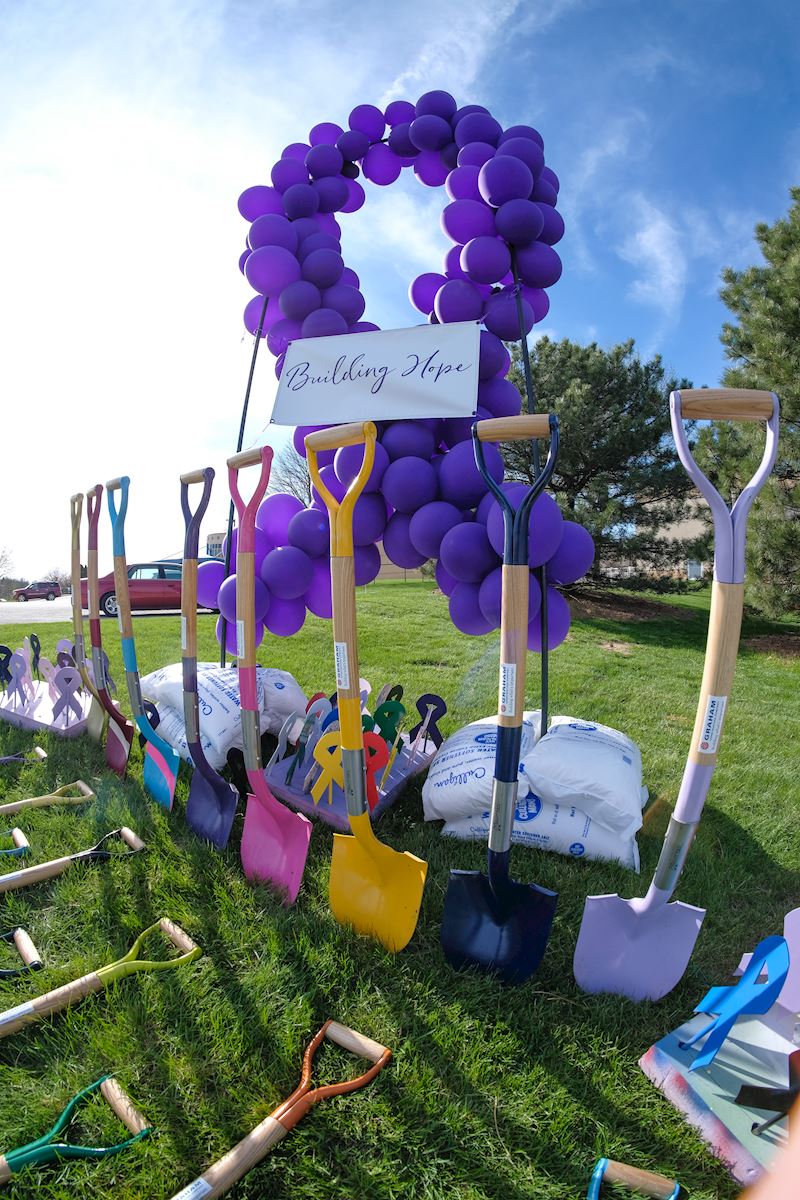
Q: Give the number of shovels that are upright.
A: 8